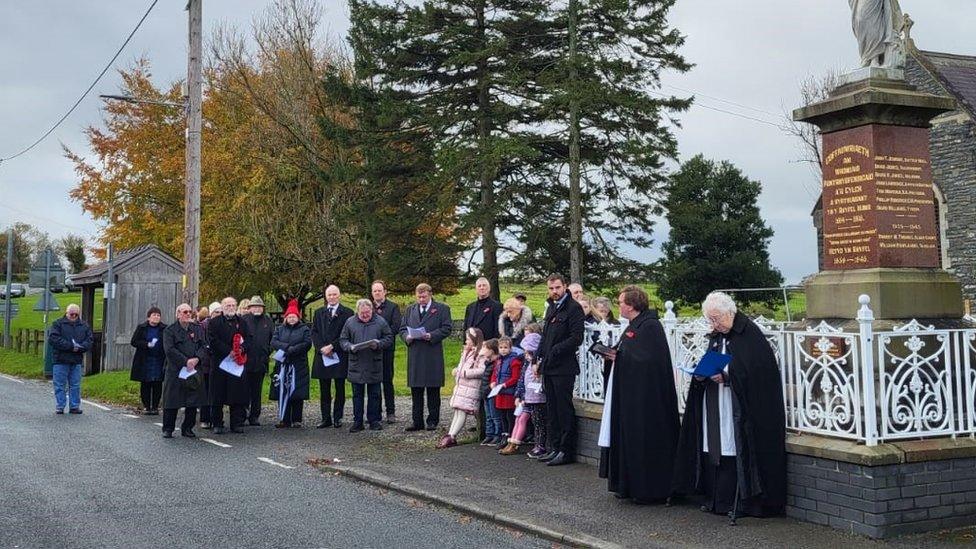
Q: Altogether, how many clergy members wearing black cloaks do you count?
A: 2